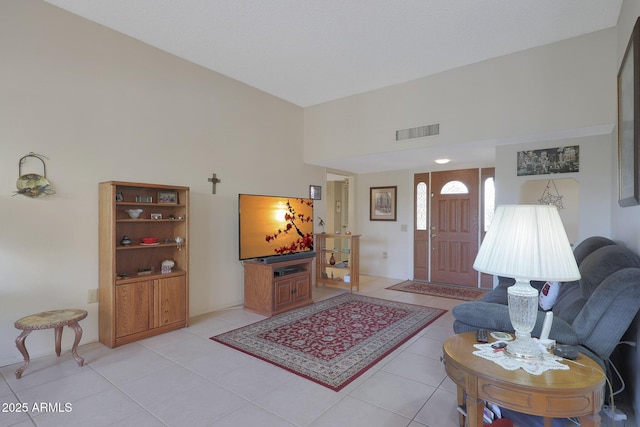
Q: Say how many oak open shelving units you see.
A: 2